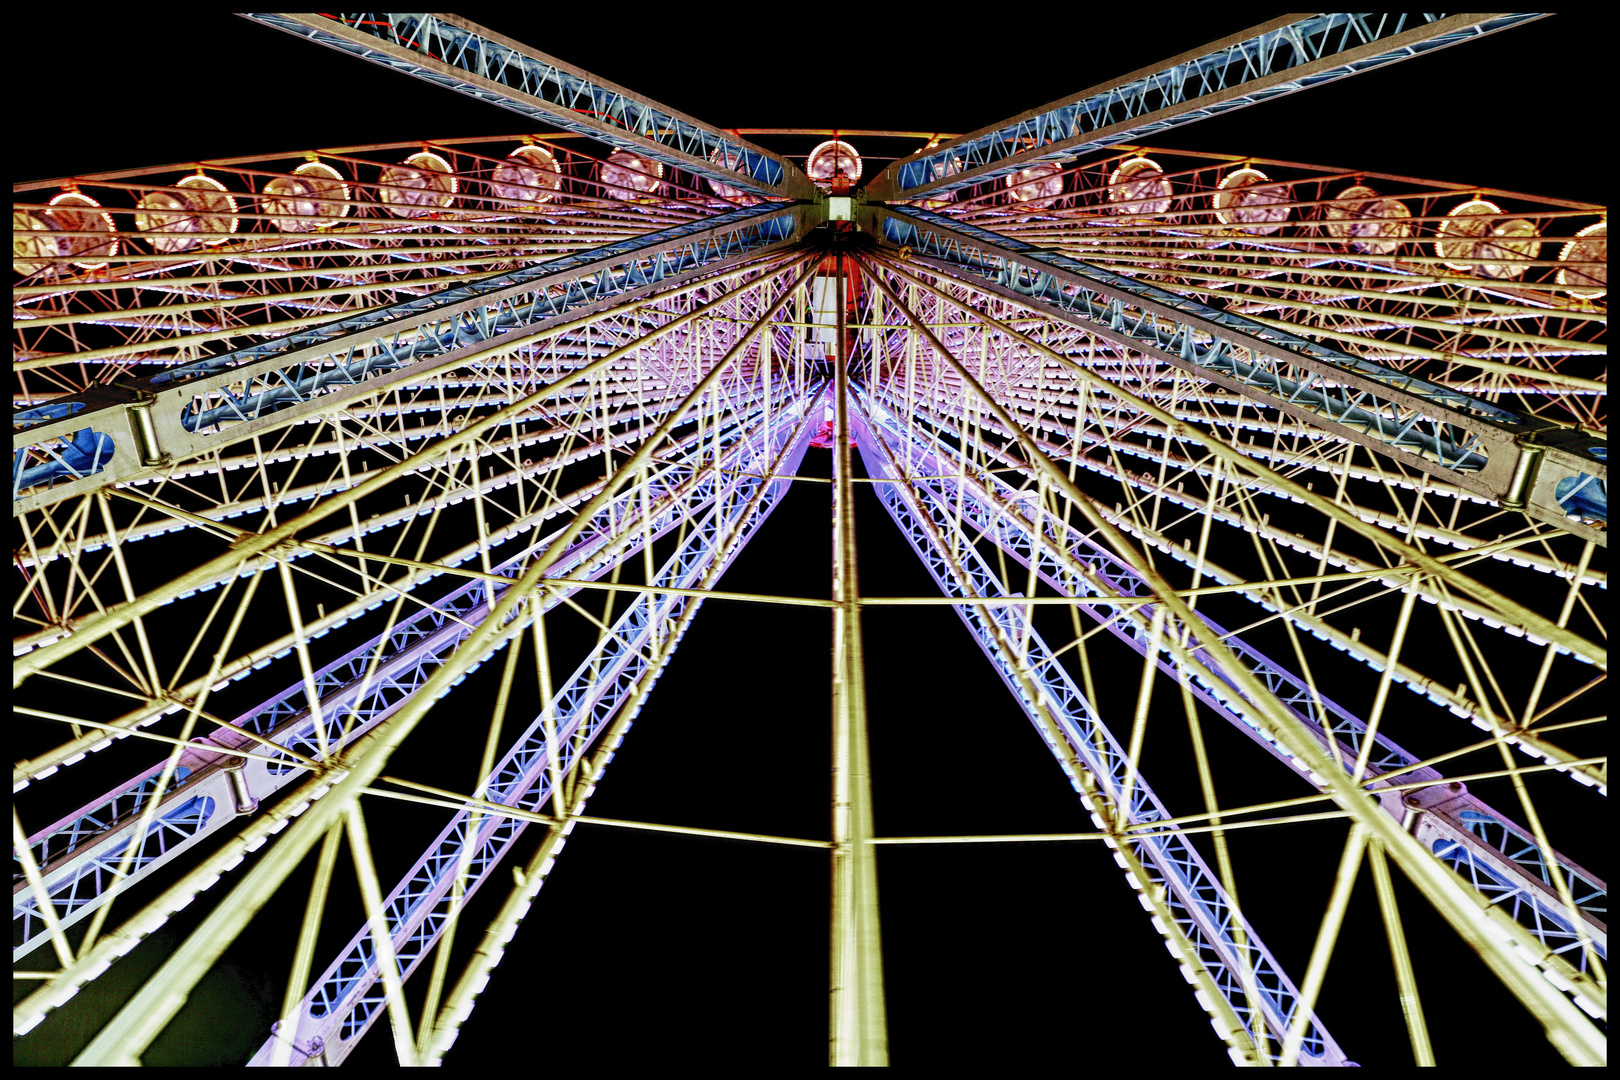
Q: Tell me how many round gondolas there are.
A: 15